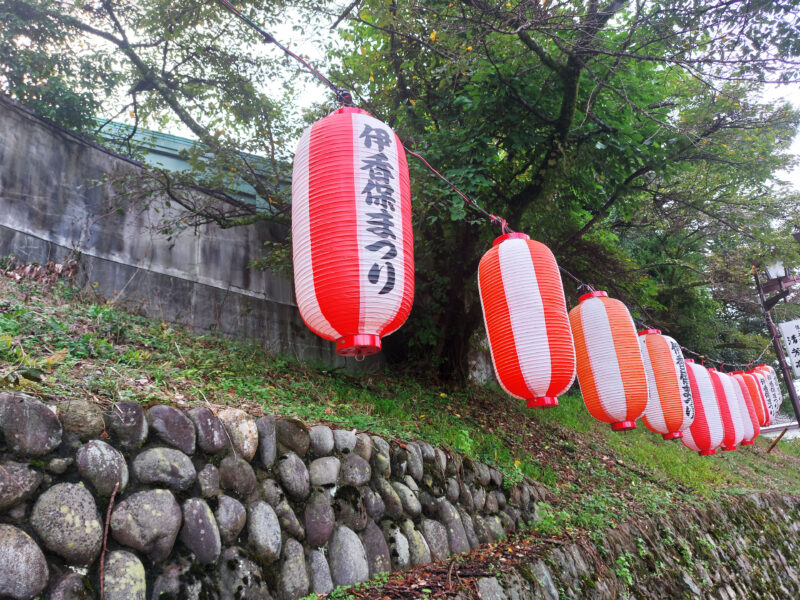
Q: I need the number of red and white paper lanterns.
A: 11